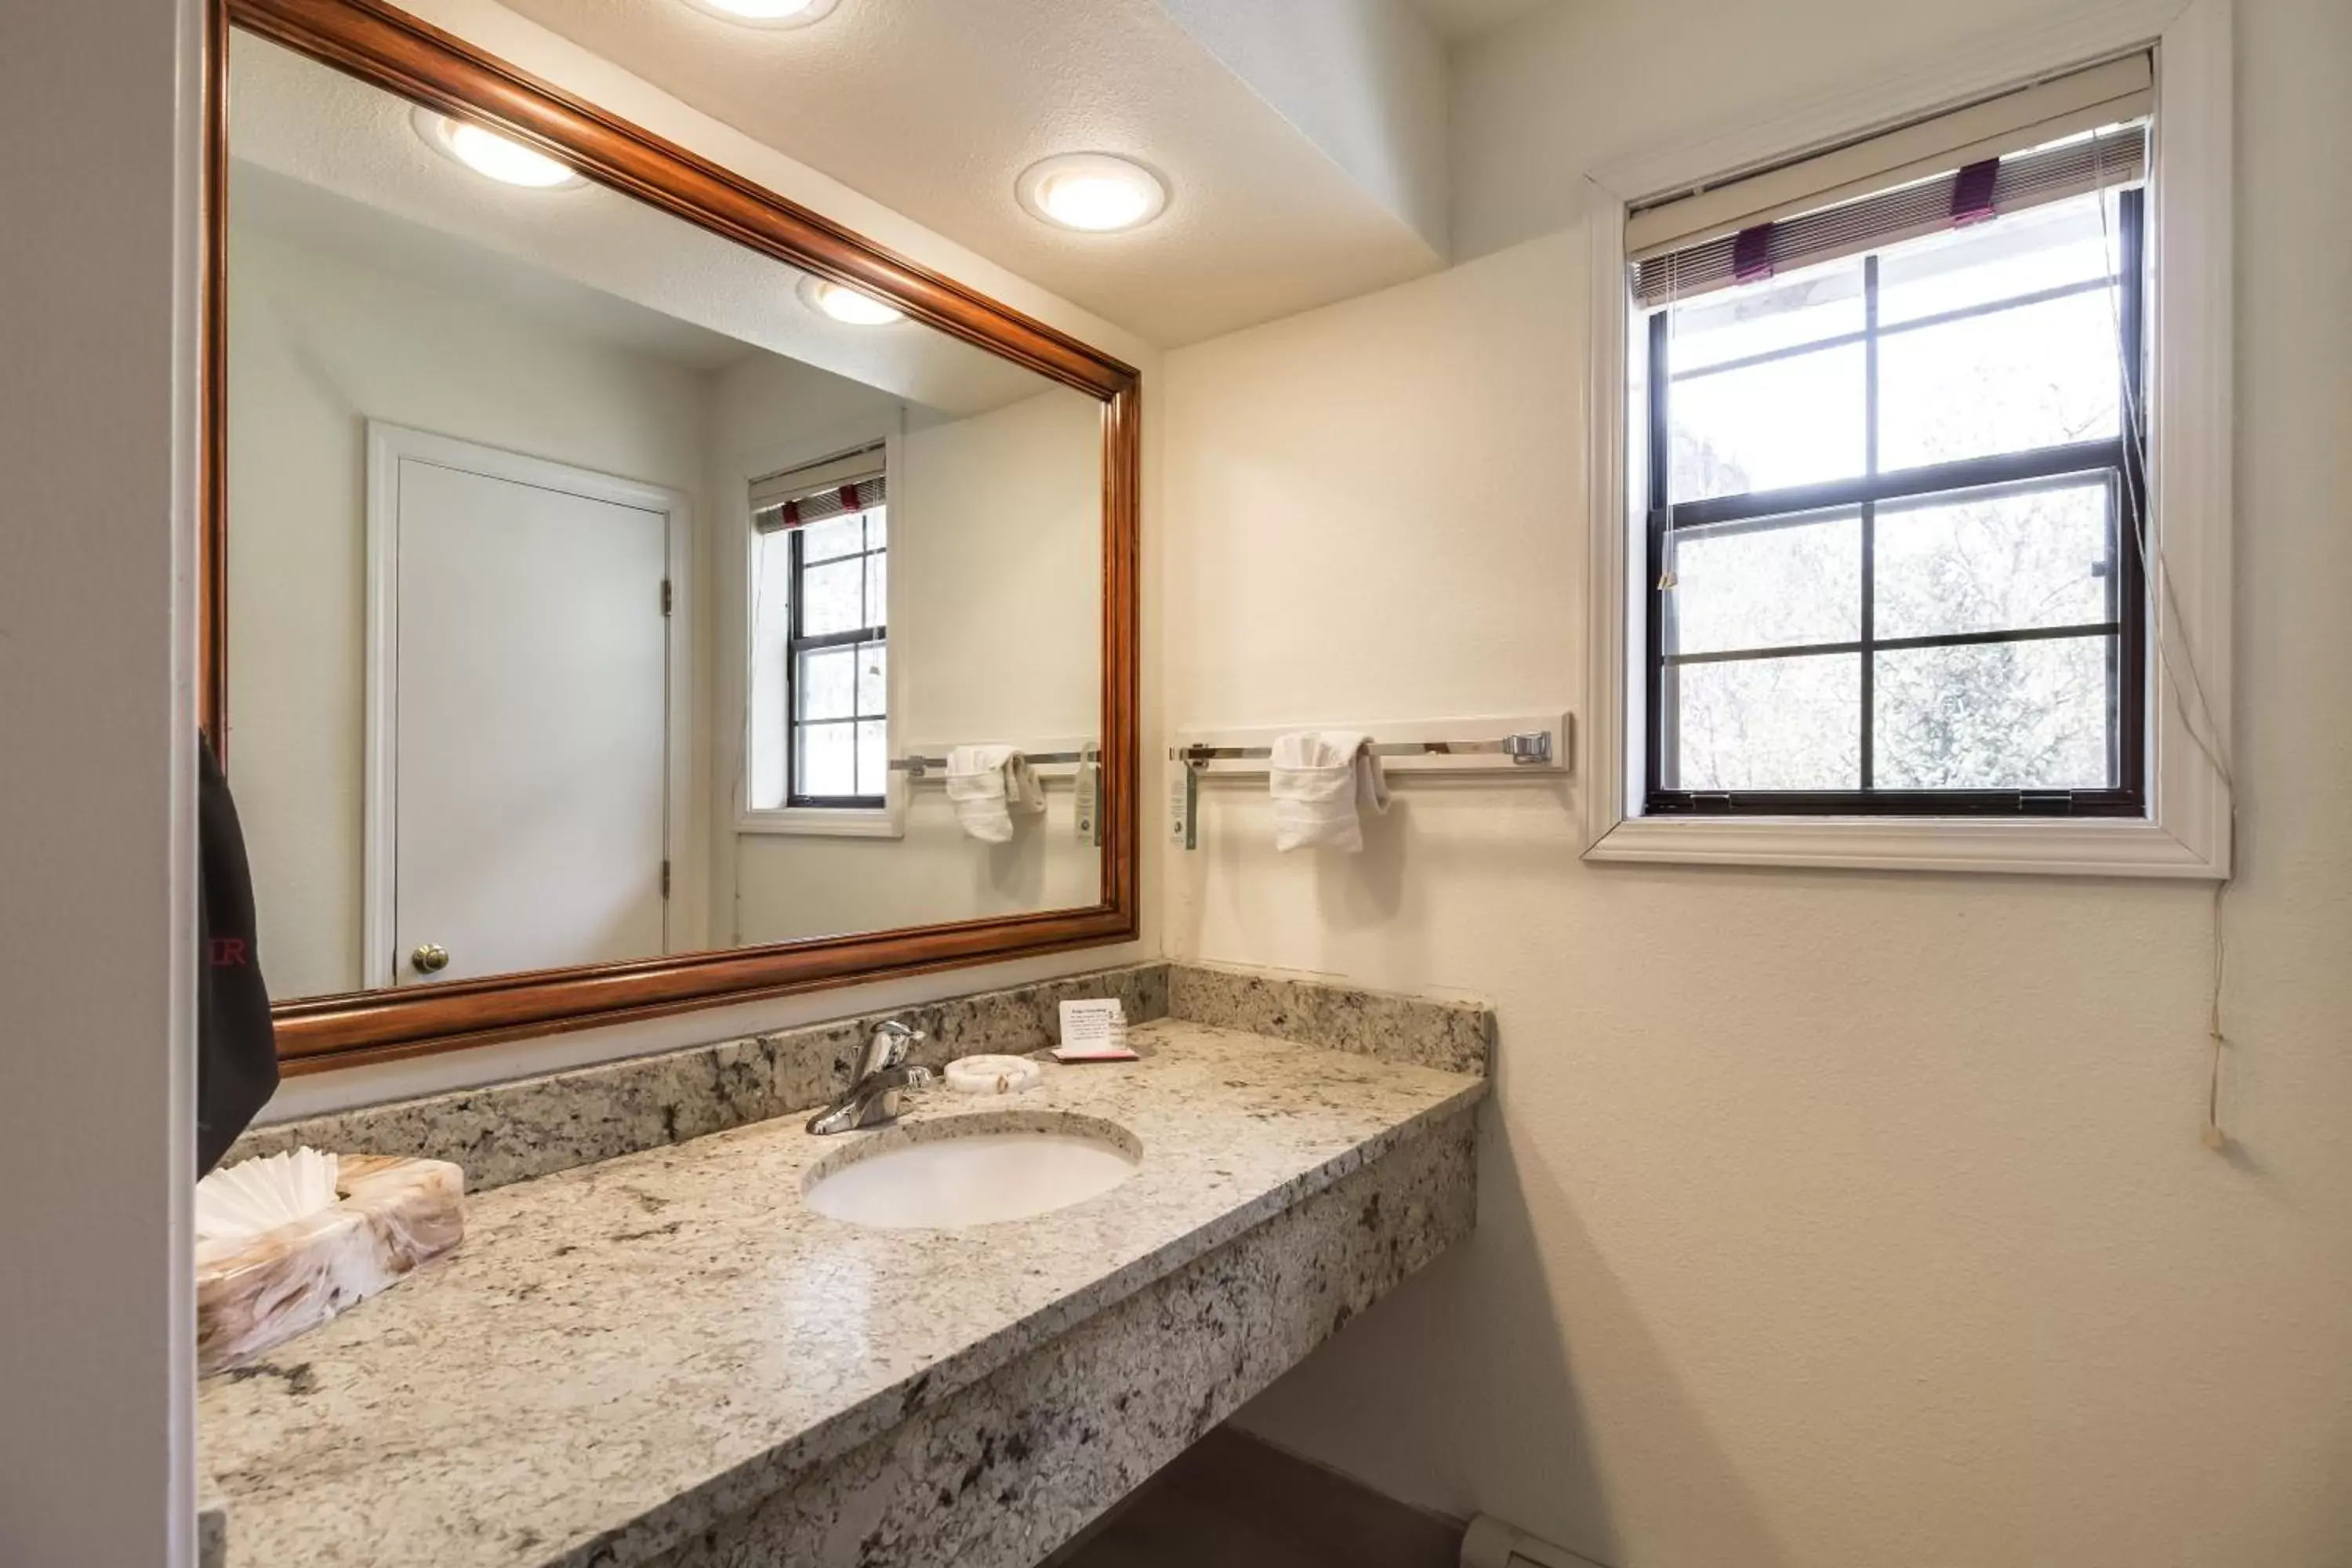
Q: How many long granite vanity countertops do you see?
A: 1